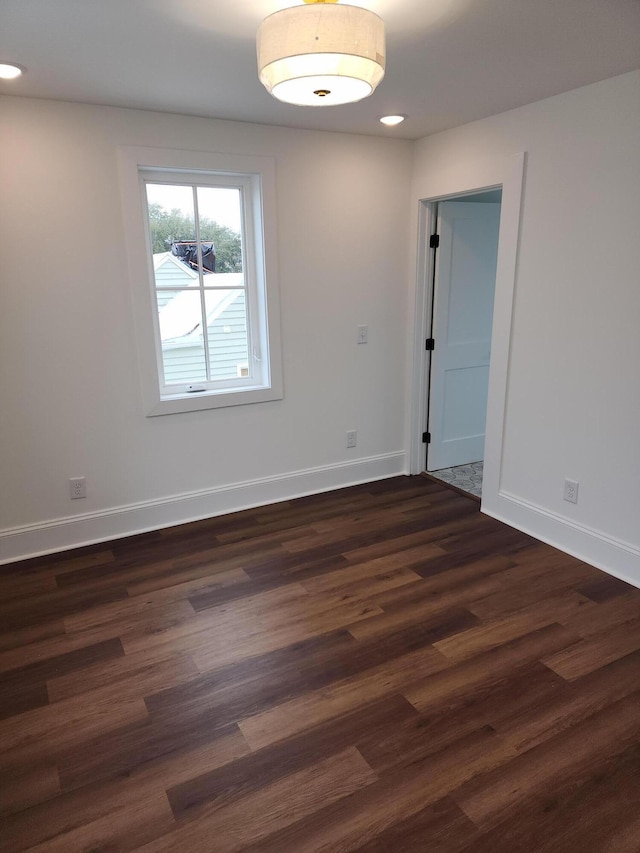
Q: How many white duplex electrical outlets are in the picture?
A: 3